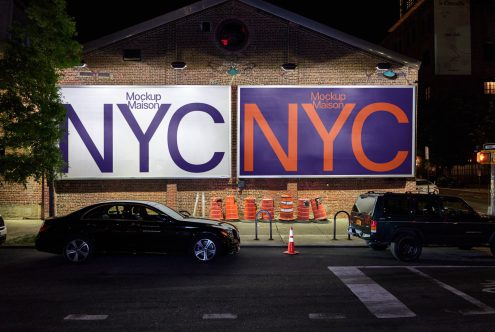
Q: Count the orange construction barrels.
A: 7